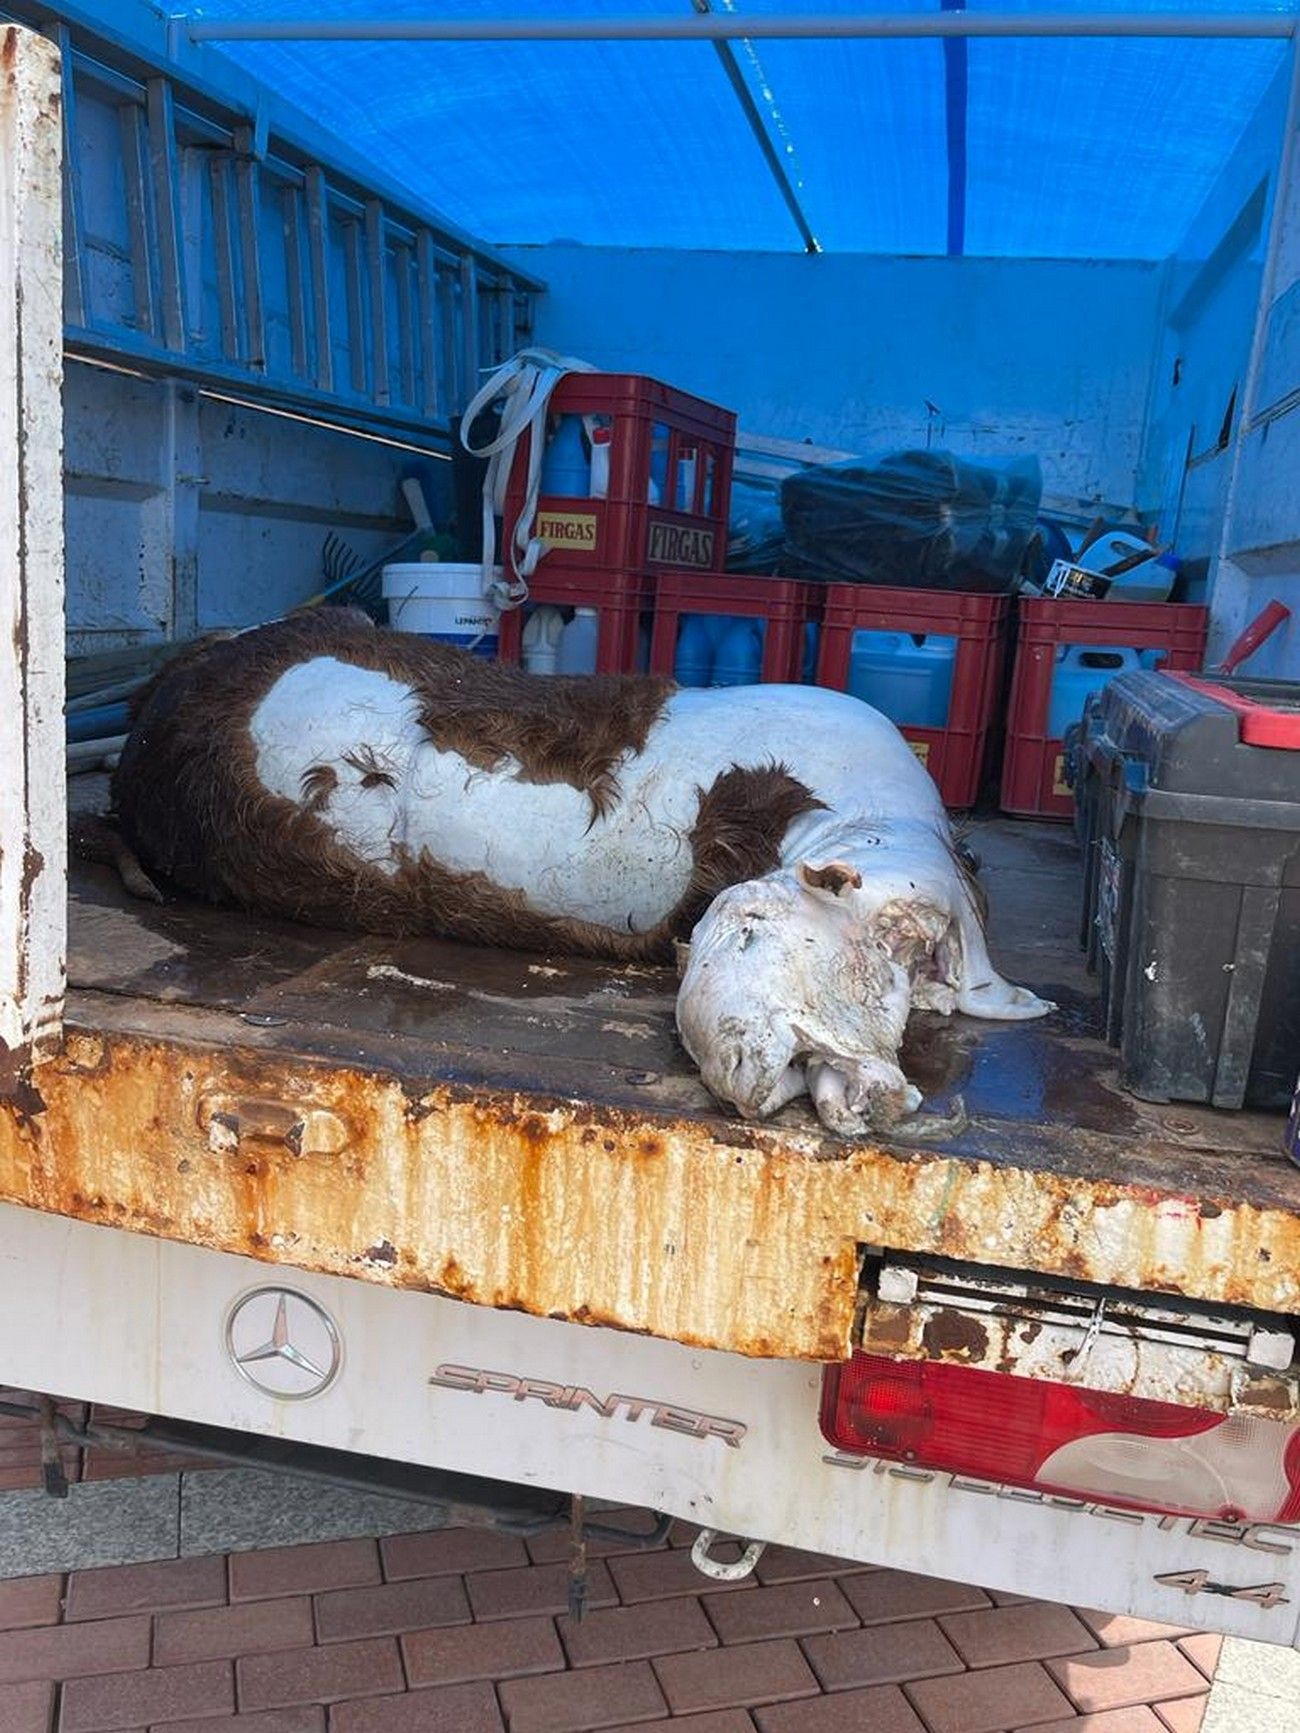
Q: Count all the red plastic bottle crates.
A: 5